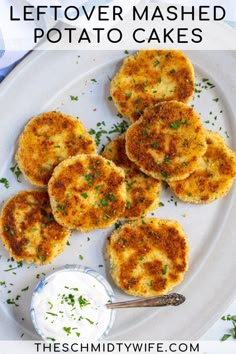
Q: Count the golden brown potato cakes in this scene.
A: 8